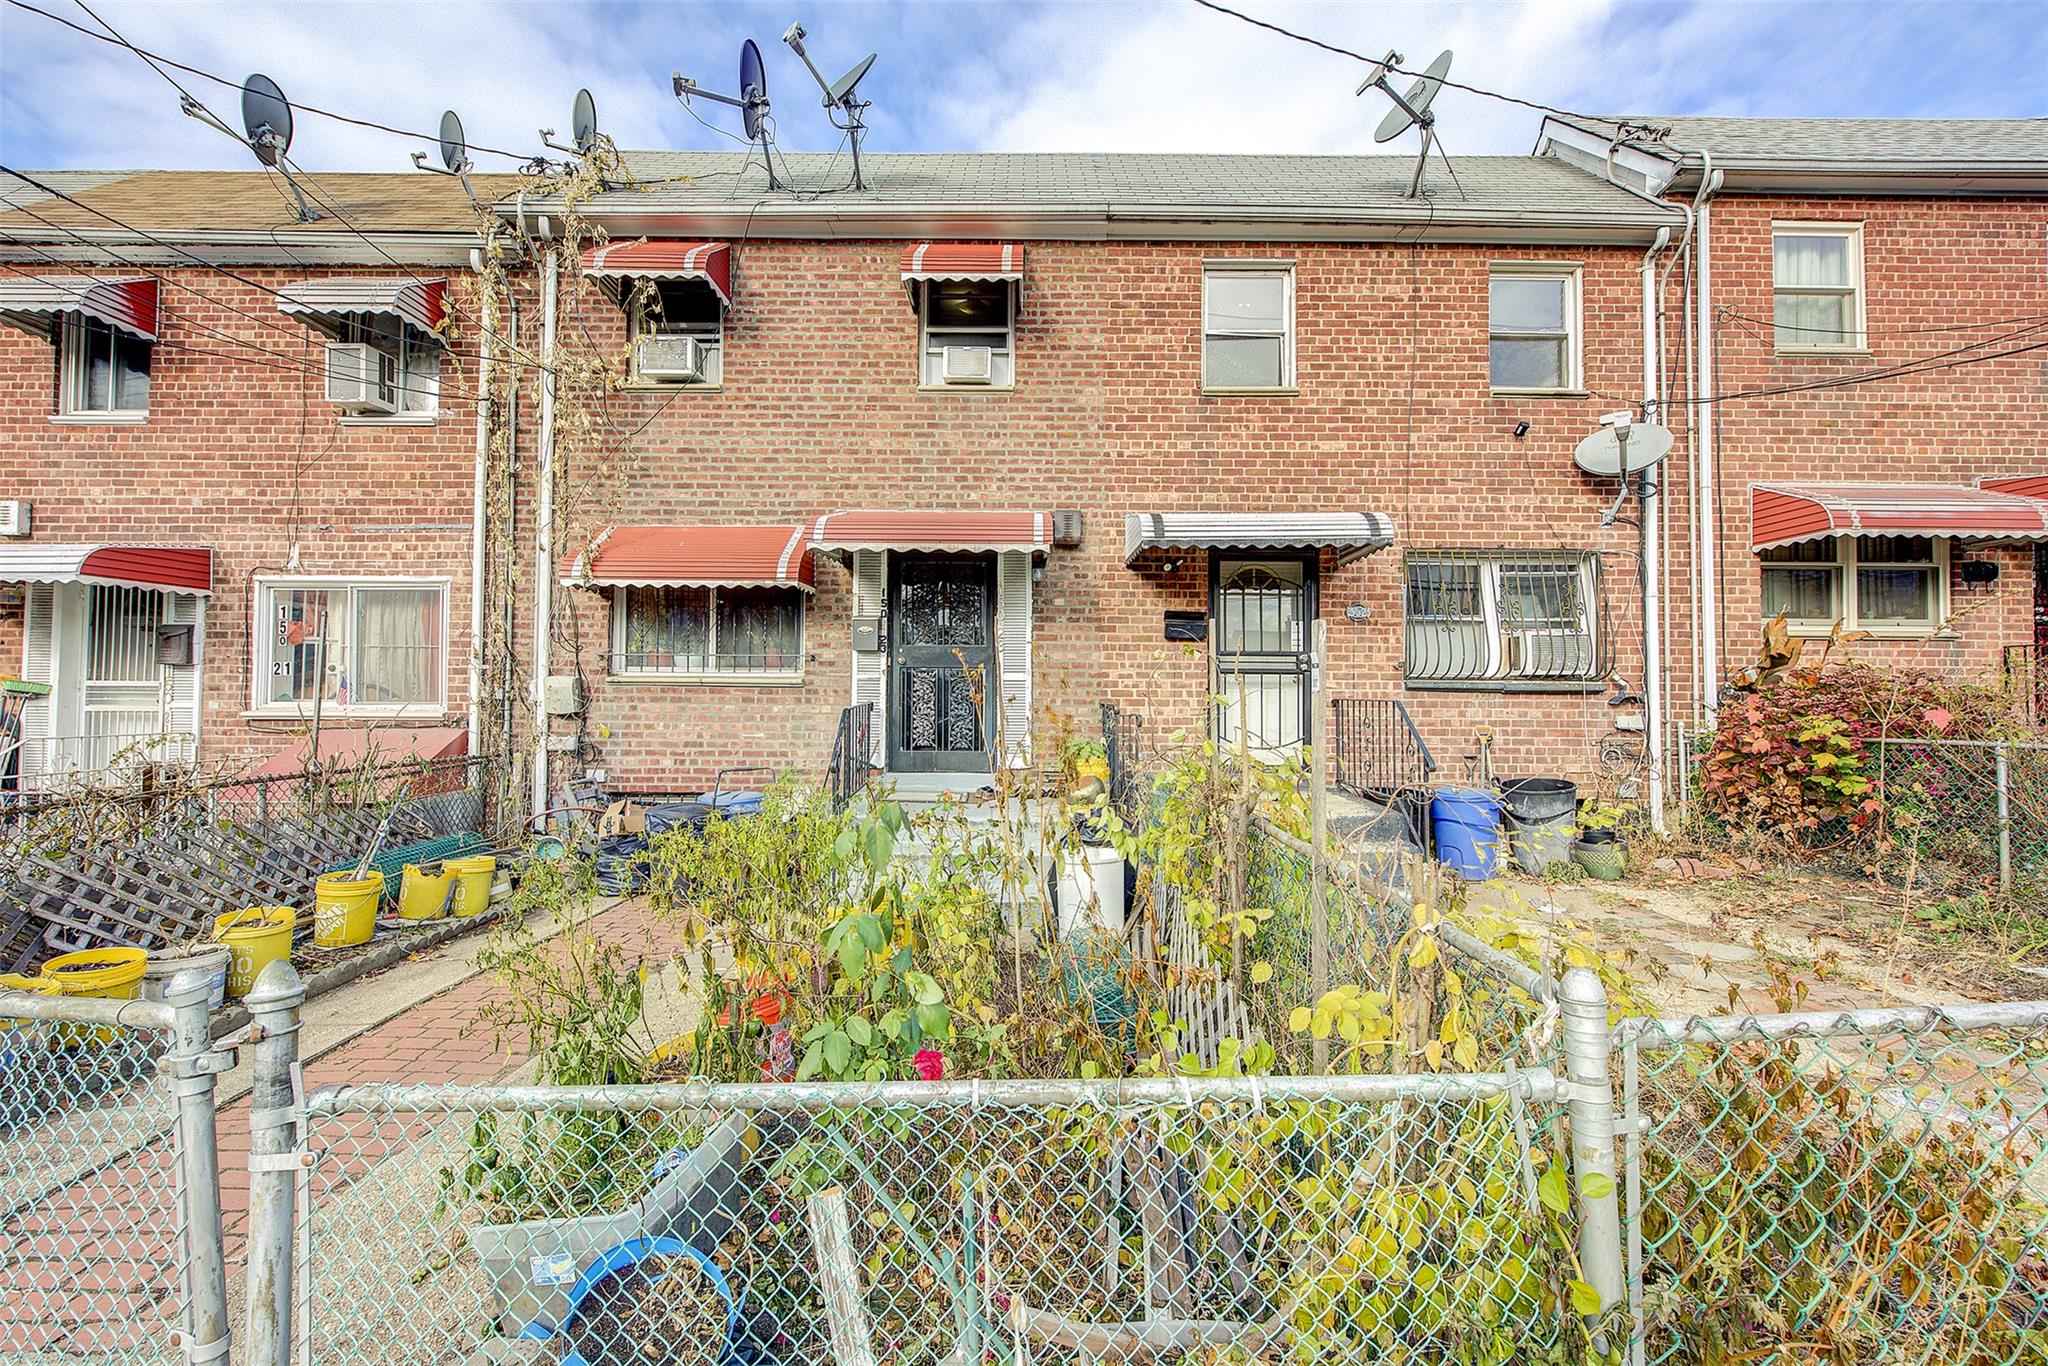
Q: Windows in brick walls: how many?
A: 11